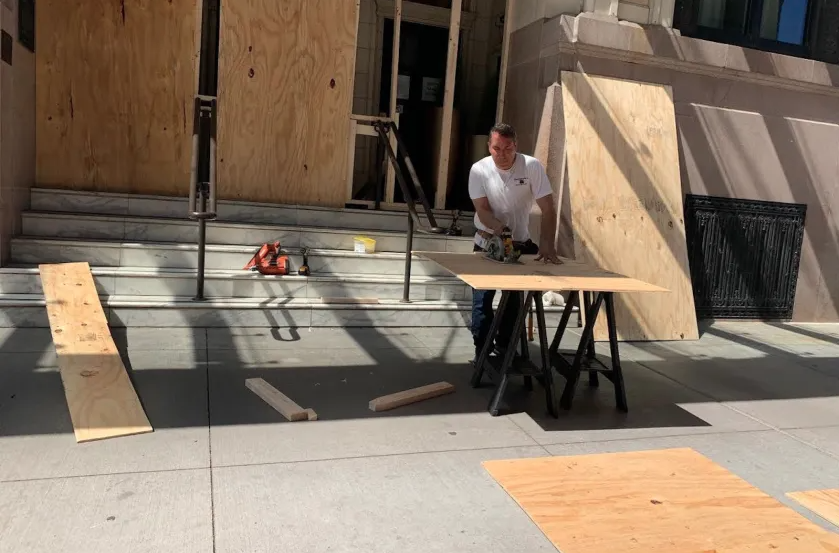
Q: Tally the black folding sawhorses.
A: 2